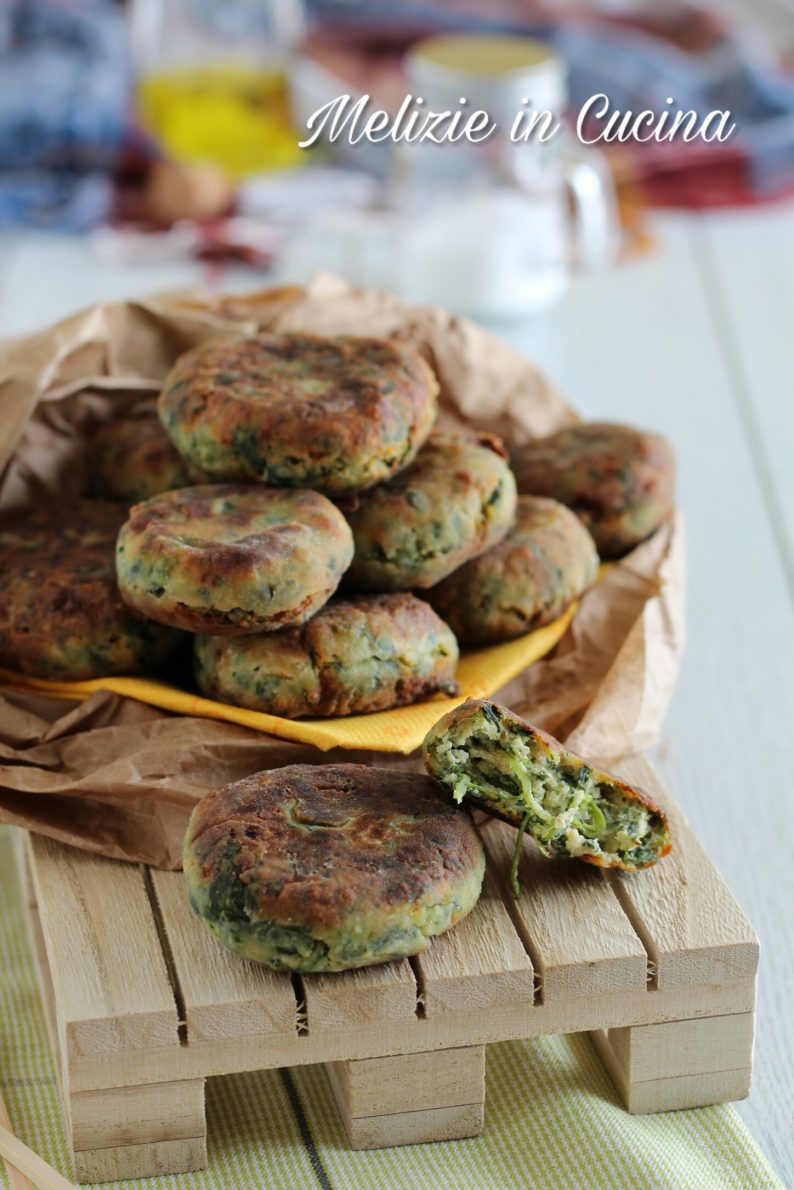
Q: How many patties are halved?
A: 1